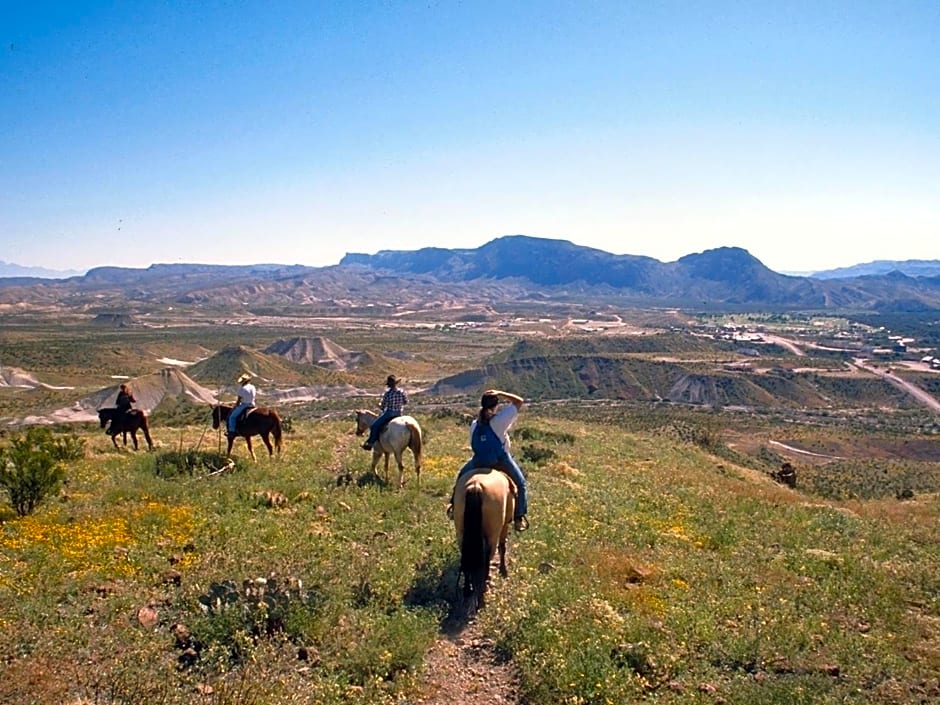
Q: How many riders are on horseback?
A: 4